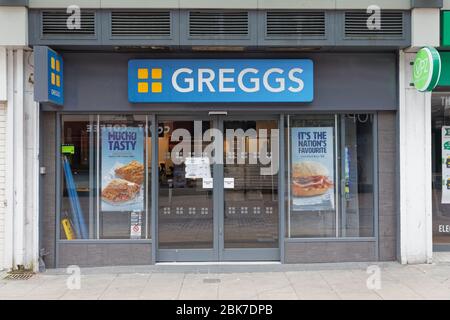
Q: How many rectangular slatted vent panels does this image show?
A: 5